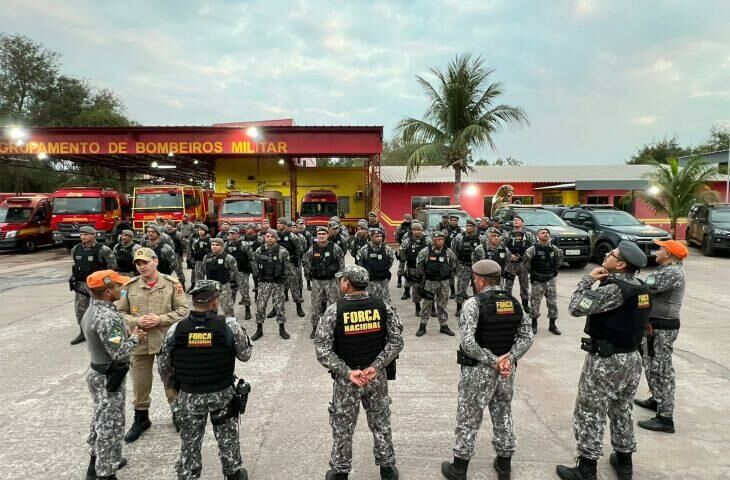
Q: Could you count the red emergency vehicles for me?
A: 5